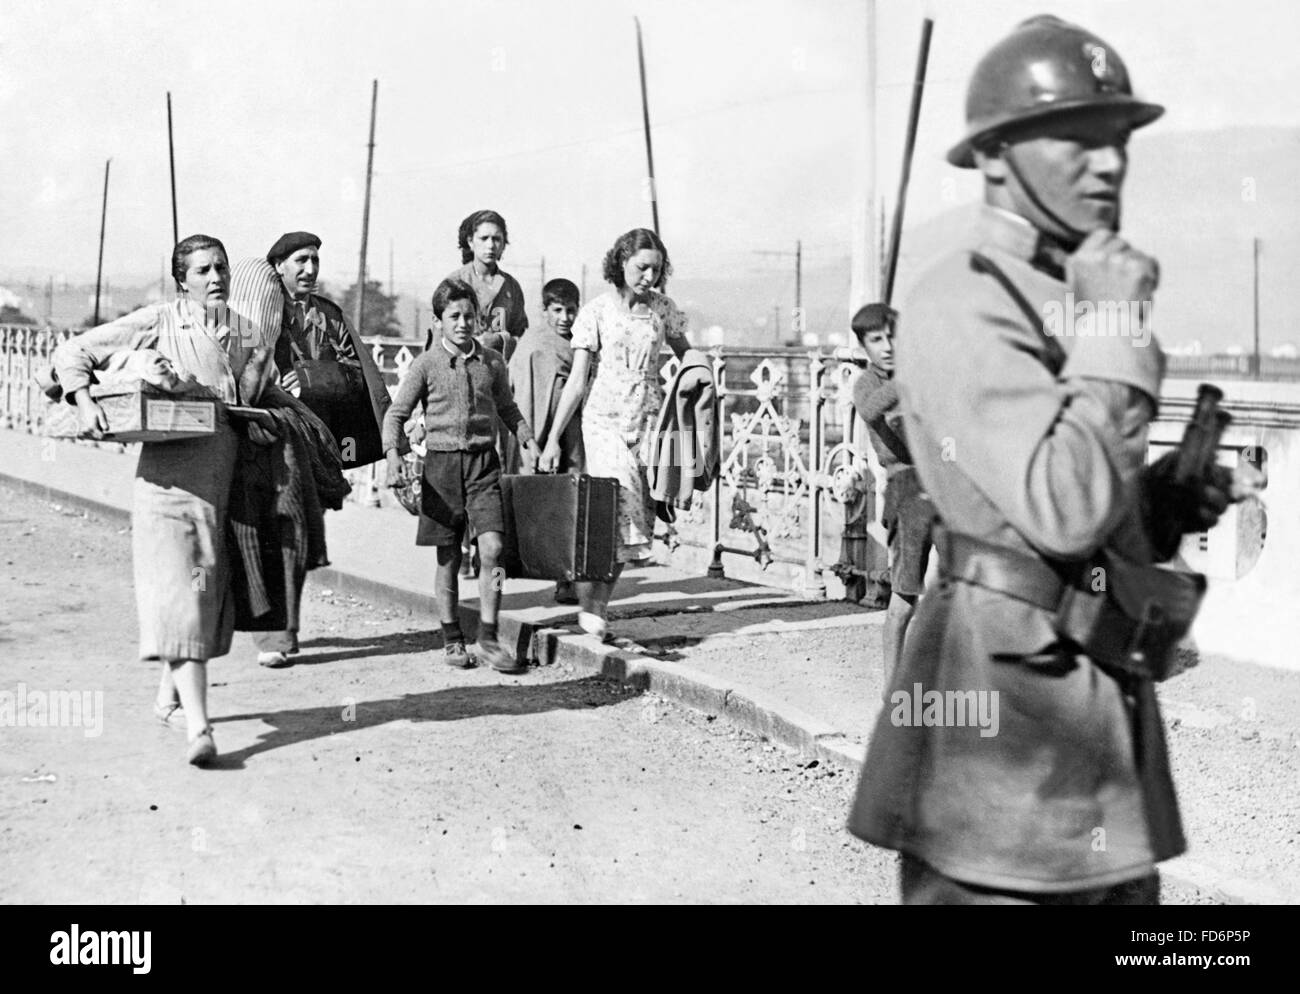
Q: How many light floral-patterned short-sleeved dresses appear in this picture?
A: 1